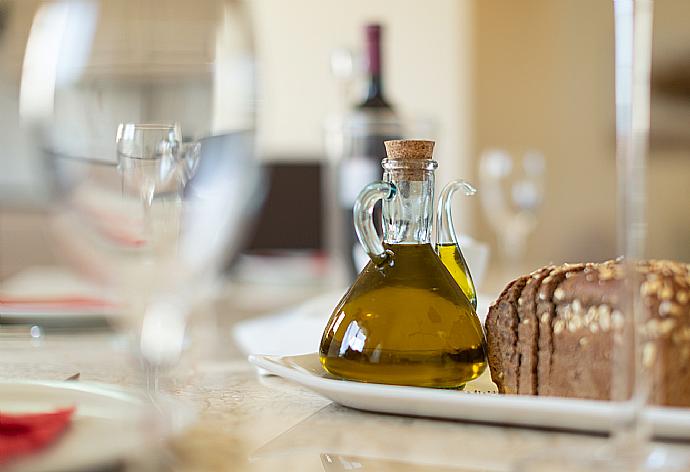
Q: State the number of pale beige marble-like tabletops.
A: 1